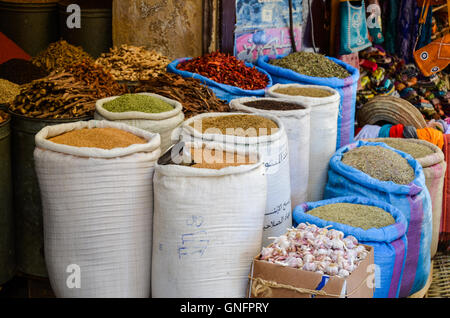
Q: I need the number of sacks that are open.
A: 11